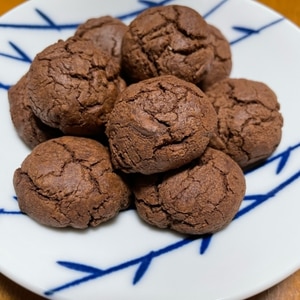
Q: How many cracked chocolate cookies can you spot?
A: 9